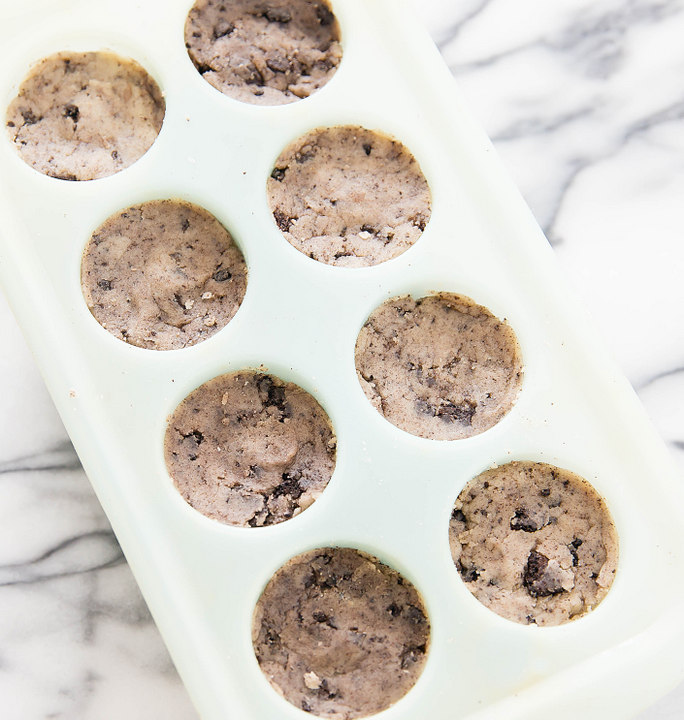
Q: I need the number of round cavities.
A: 8